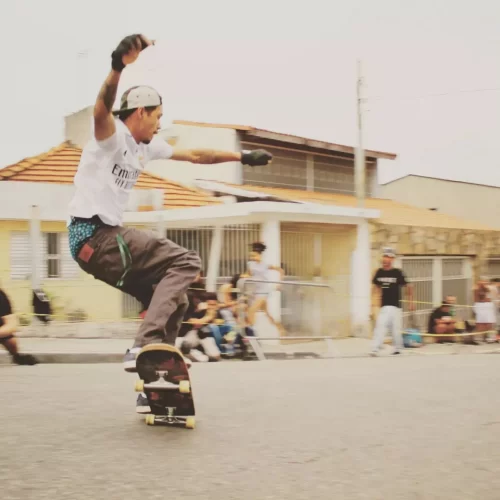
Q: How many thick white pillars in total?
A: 2